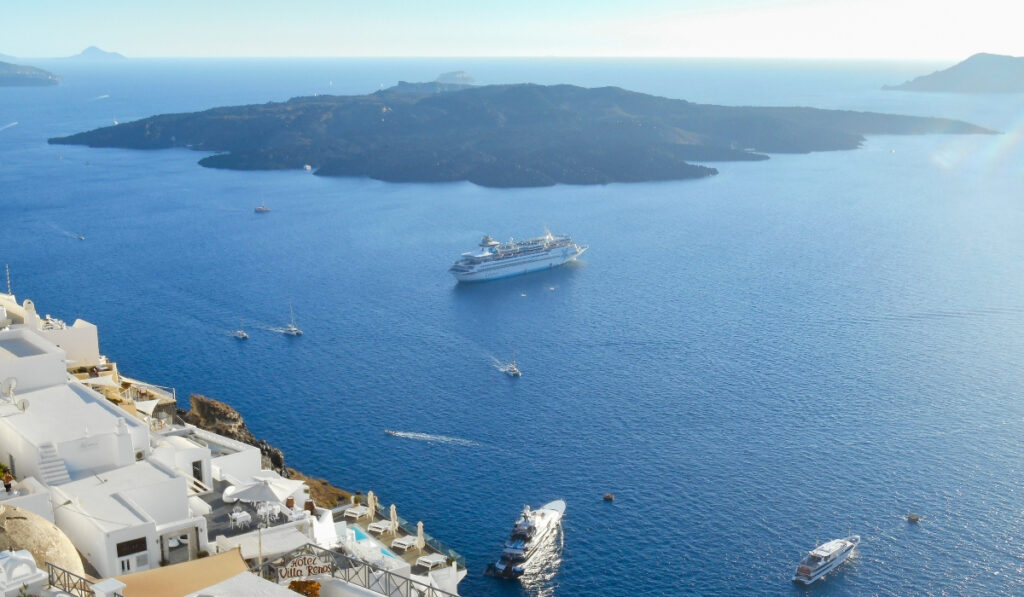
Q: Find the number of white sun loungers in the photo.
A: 4